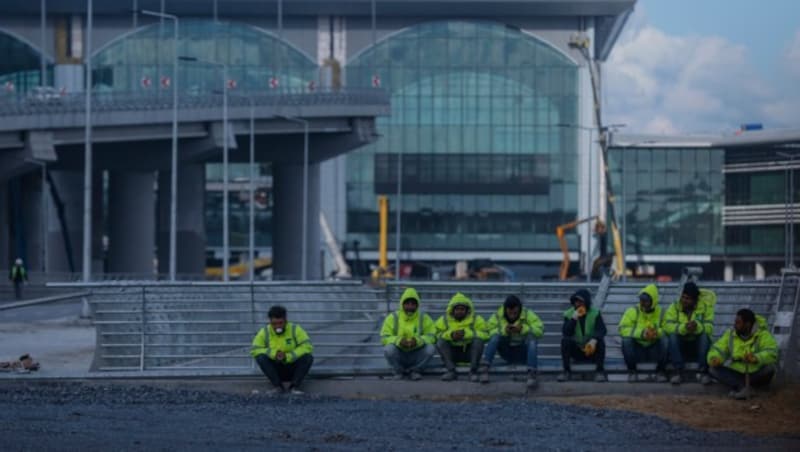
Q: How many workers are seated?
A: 8